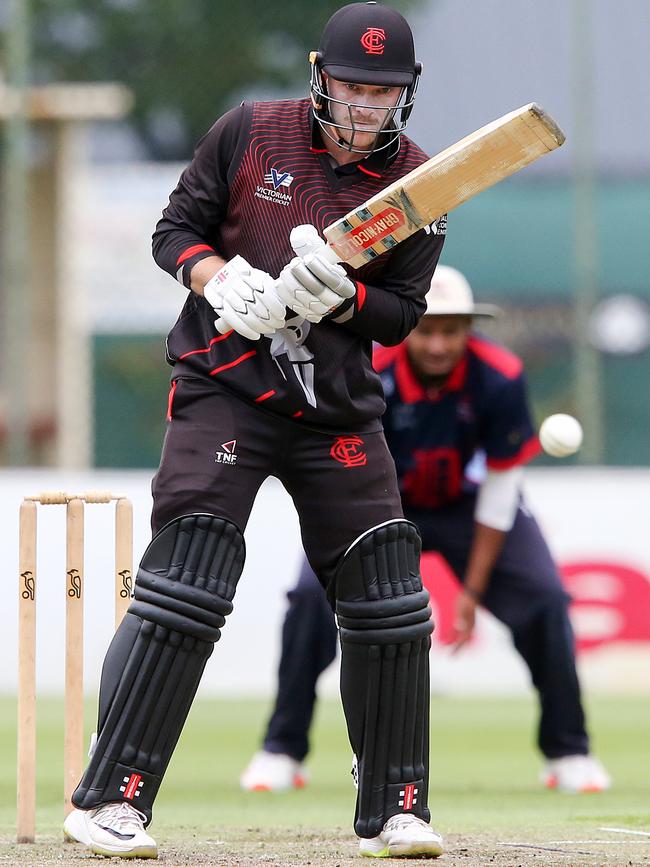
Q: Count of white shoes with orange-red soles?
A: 2